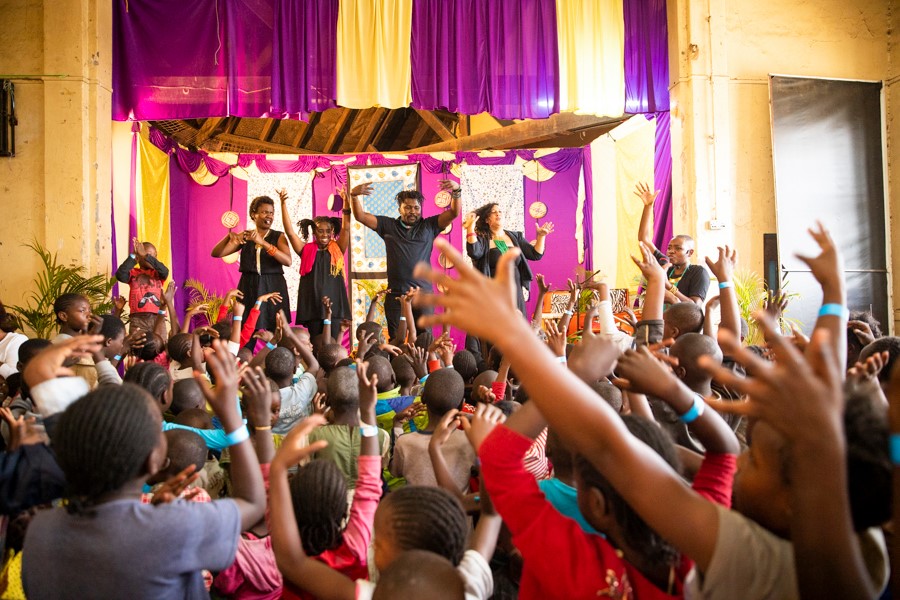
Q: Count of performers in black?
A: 5